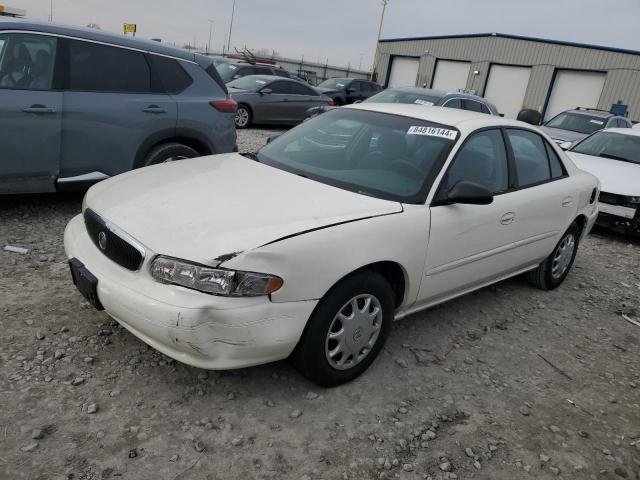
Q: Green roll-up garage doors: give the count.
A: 0